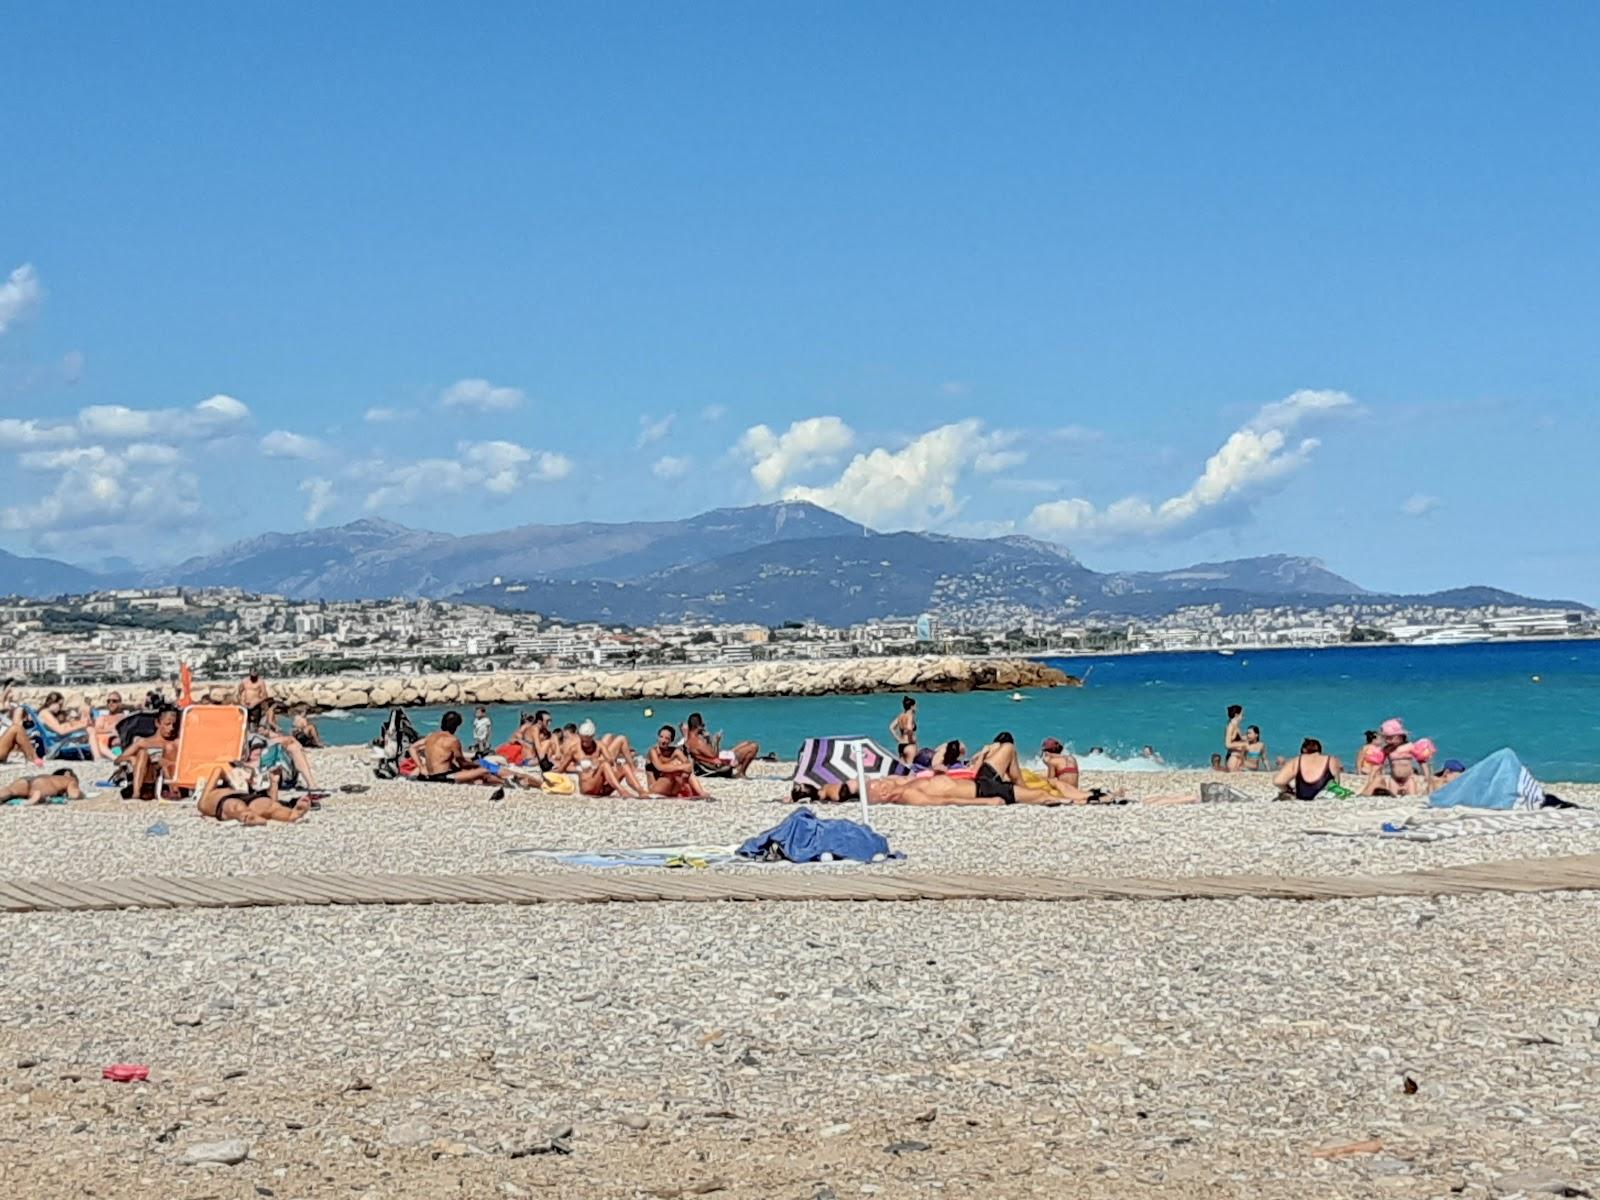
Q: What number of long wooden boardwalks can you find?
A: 1